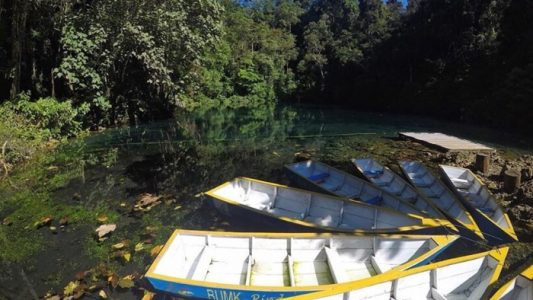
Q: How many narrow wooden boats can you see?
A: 8